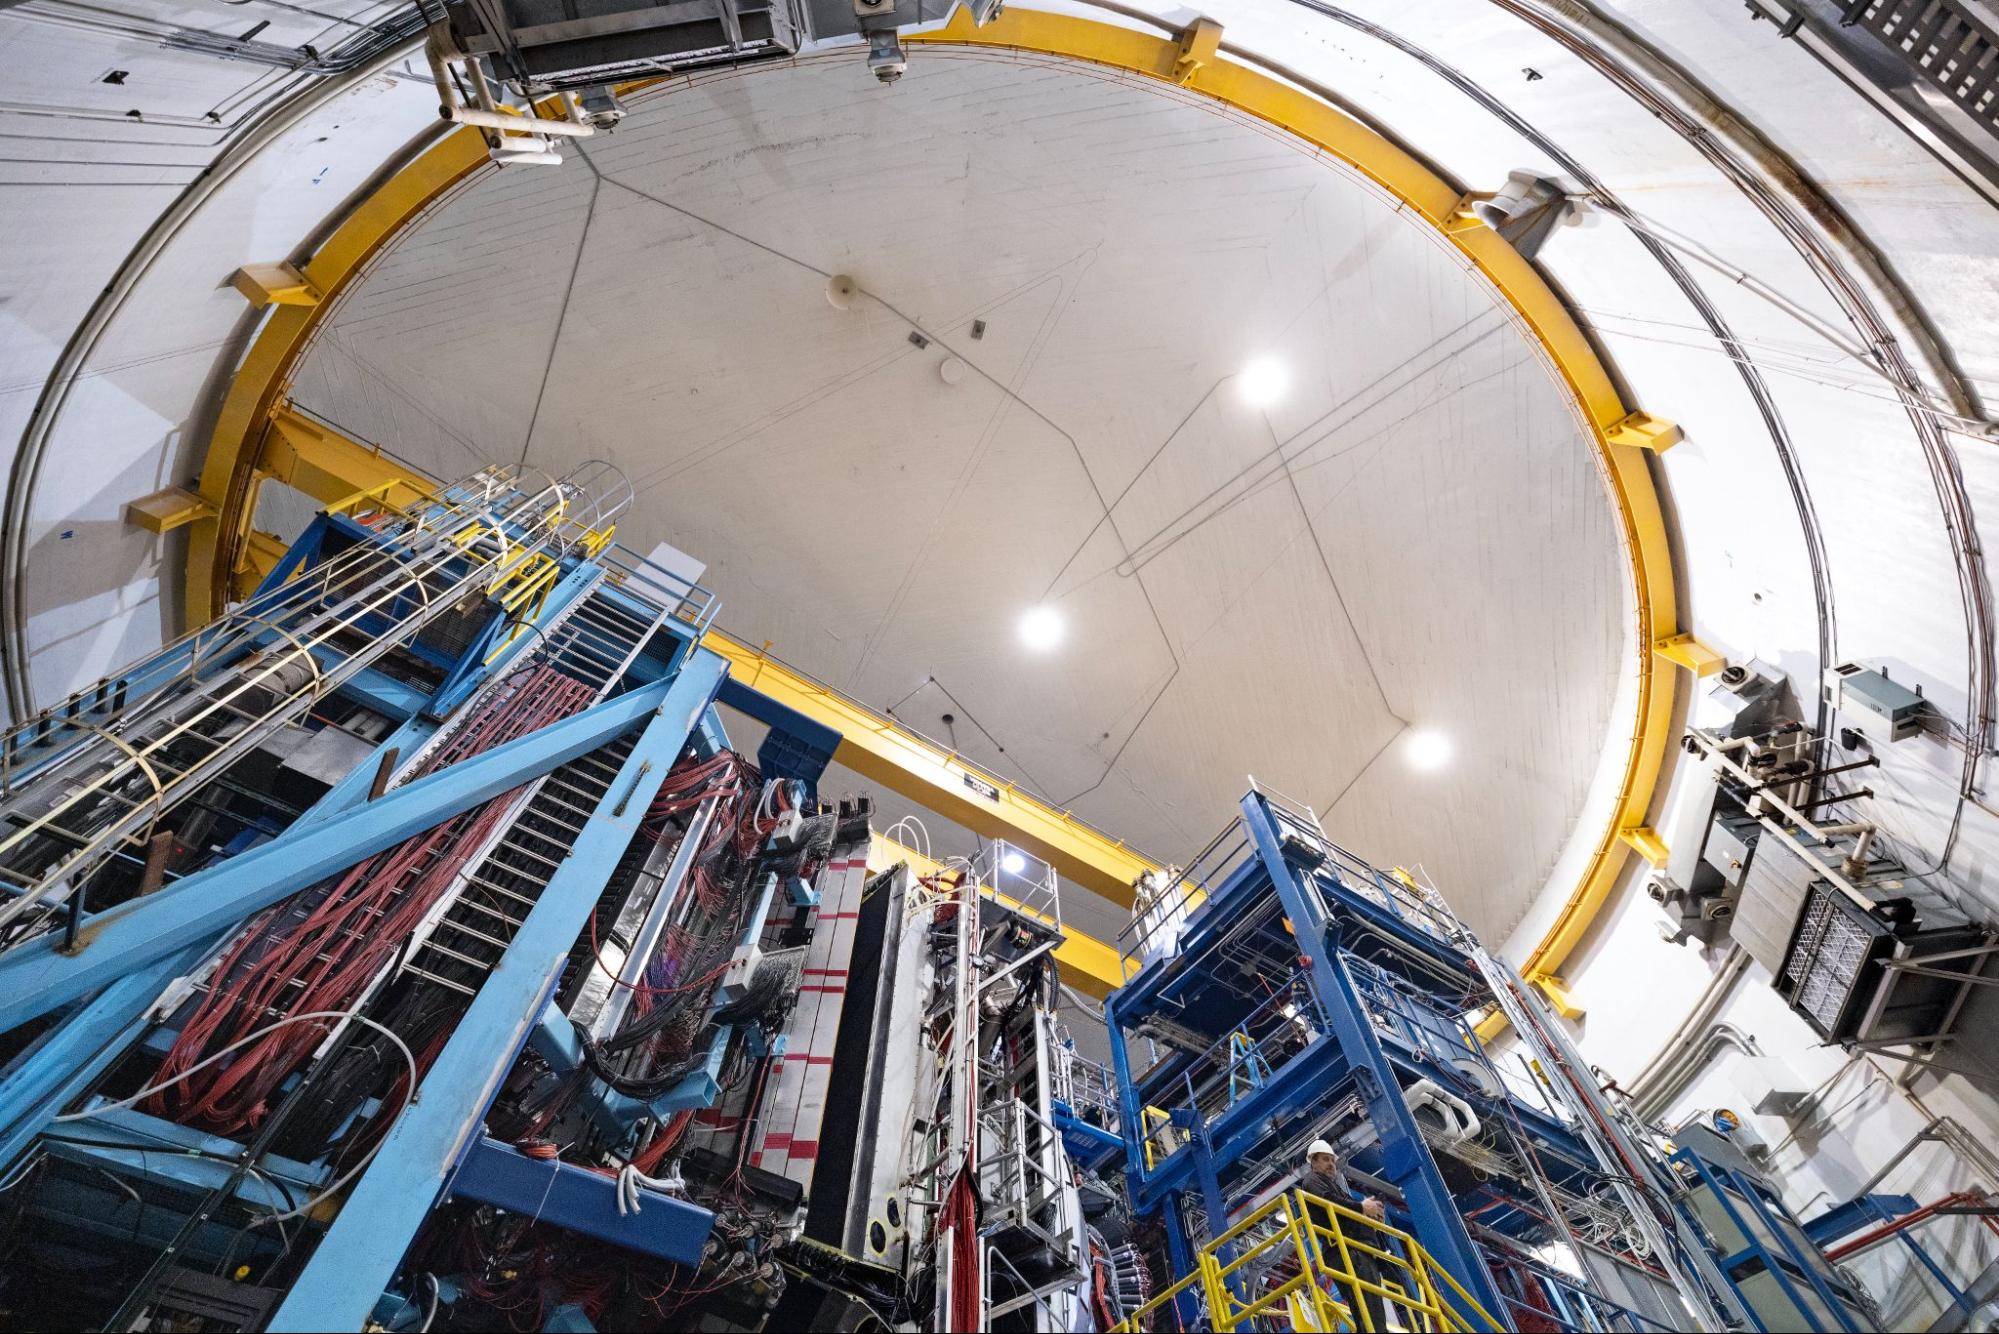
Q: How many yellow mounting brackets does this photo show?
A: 8